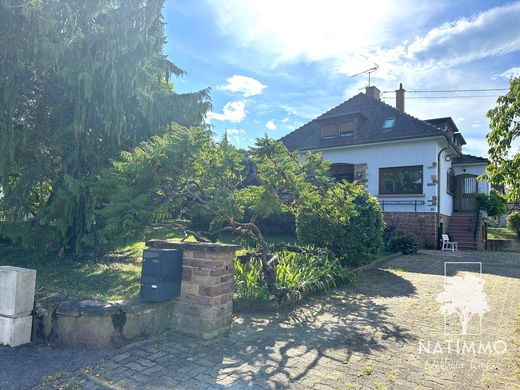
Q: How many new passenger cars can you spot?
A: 0